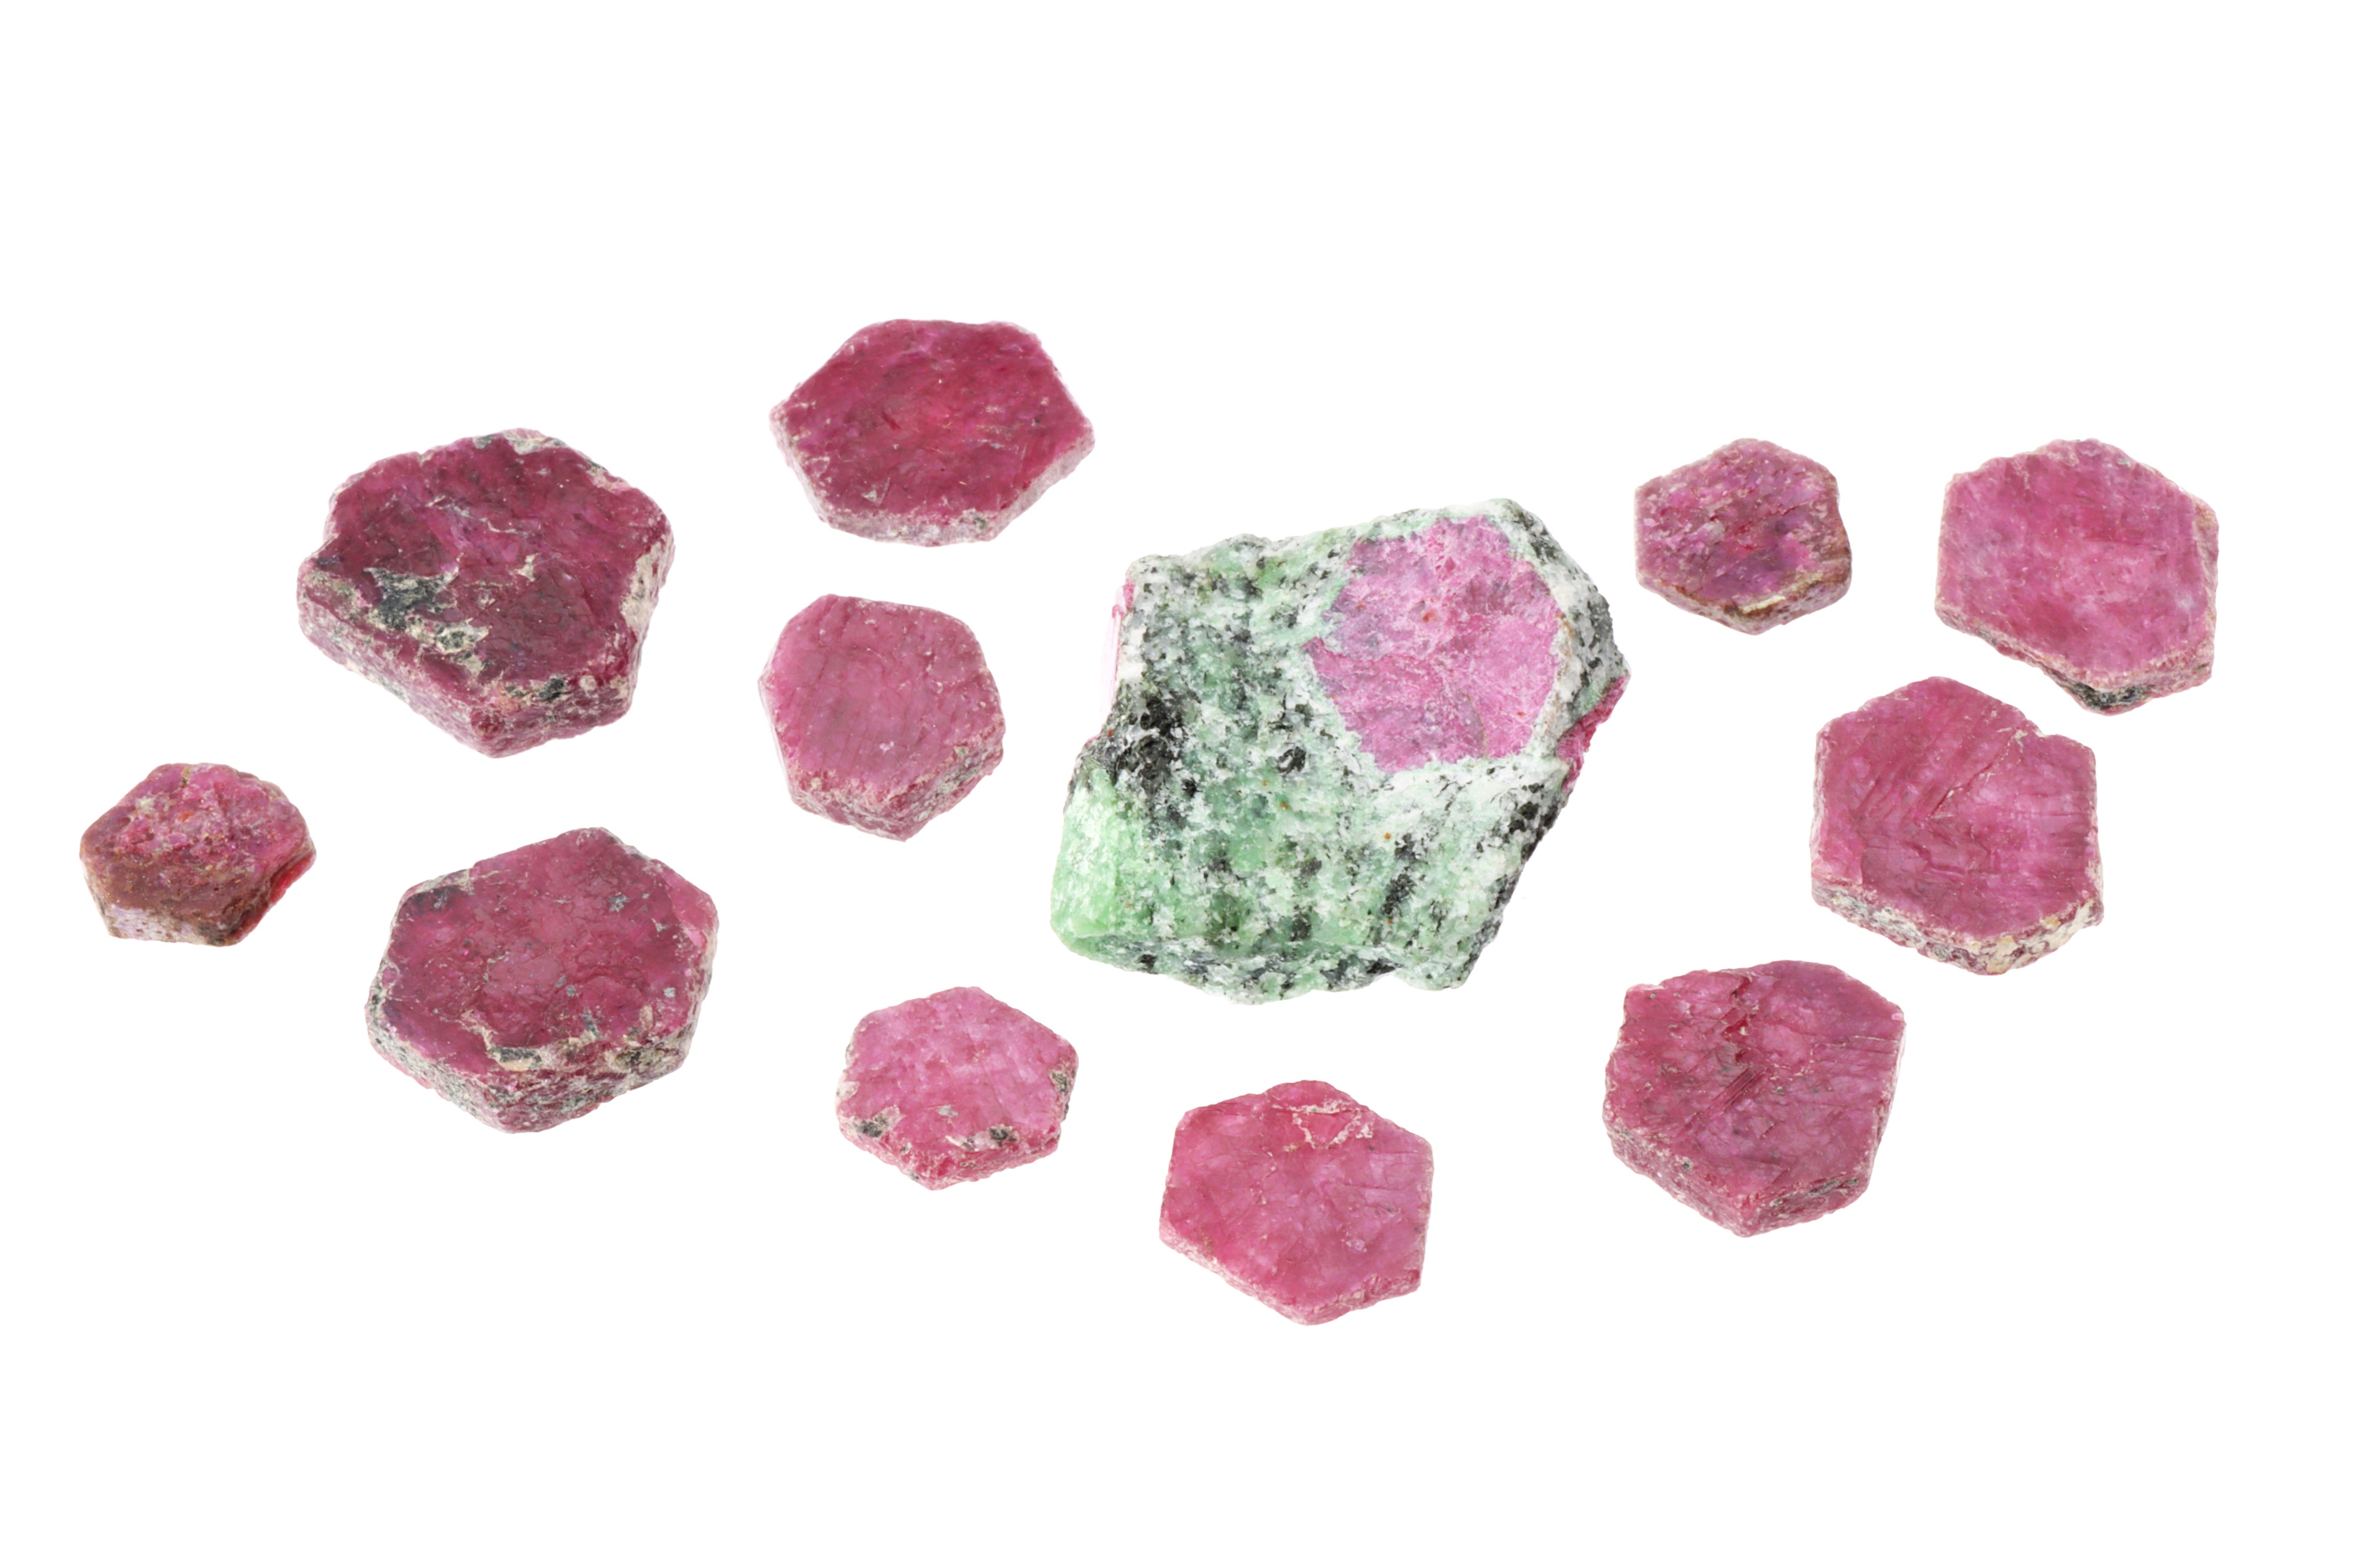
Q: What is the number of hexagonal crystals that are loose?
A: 11